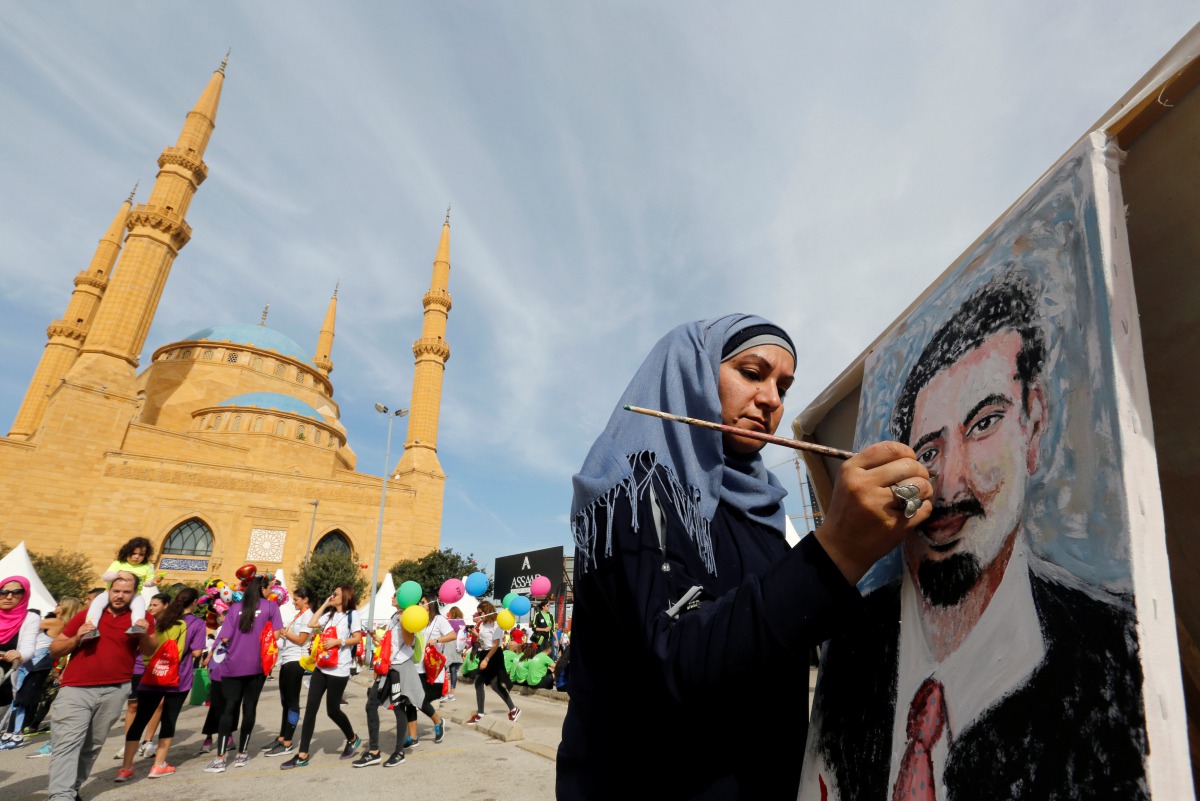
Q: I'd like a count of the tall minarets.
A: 4